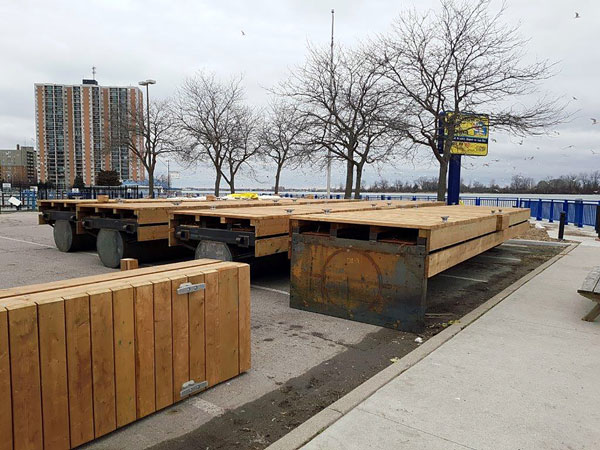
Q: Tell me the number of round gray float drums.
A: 3